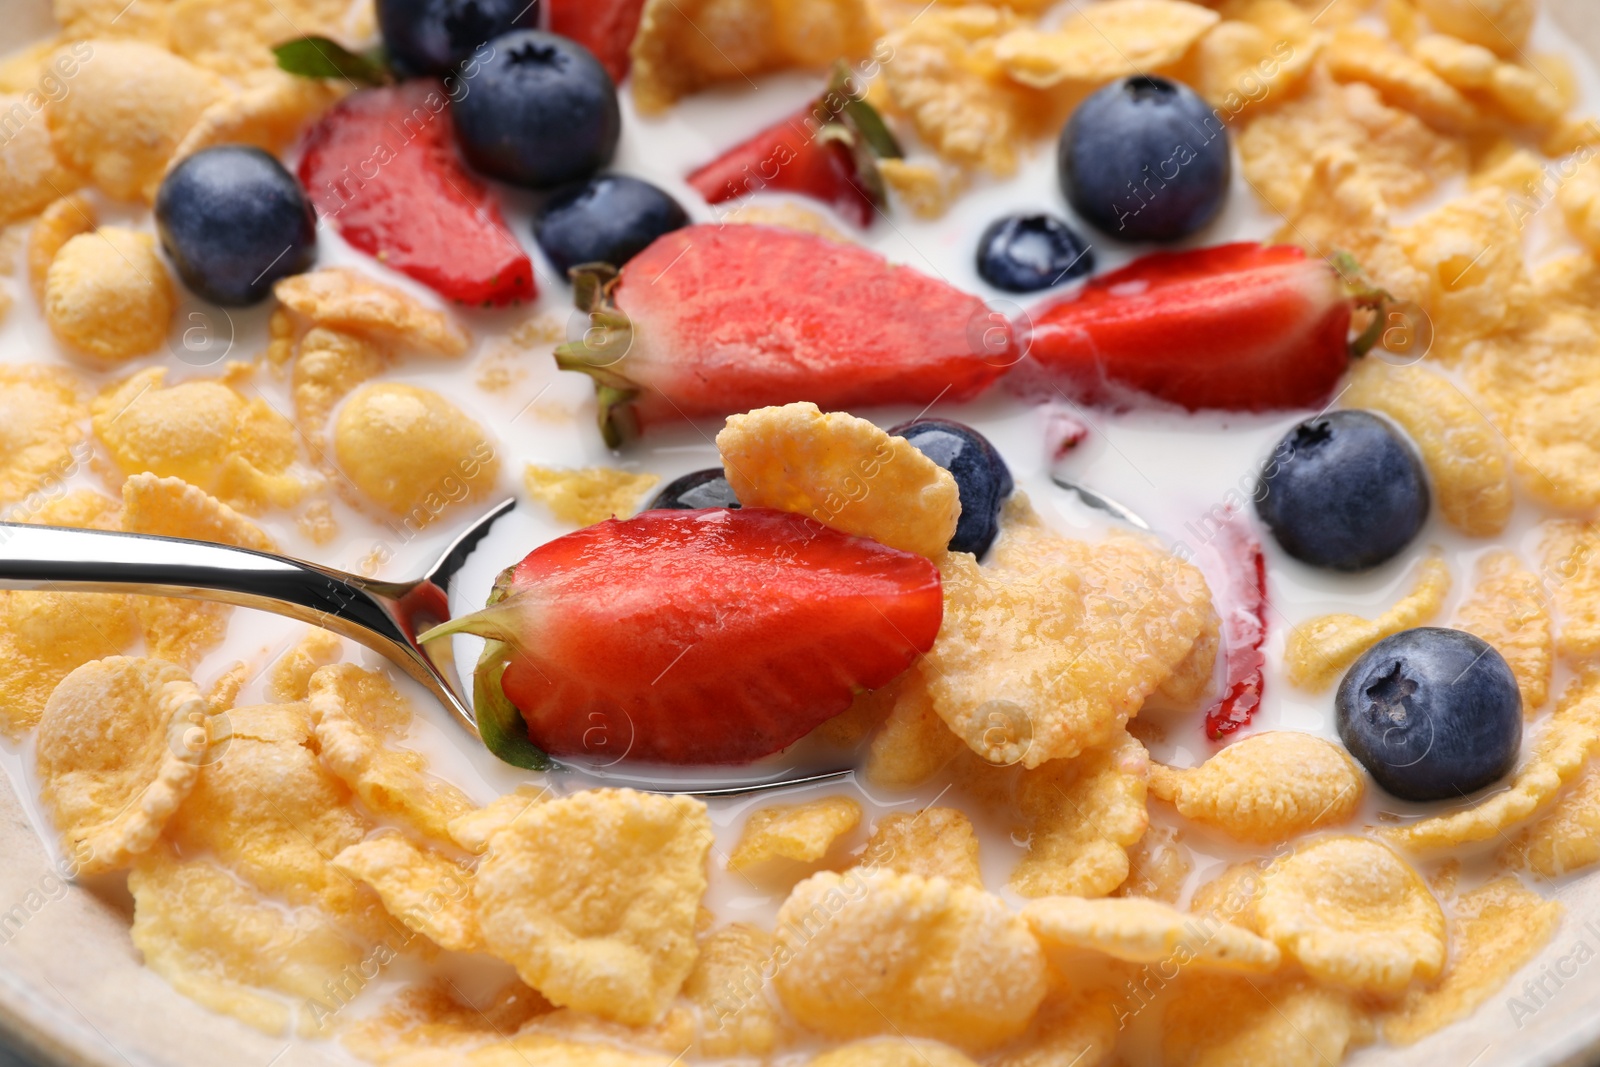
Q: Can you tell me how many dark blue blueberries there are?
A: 10